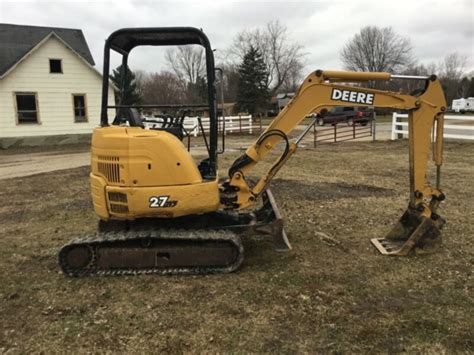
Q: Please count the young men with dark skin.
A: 0